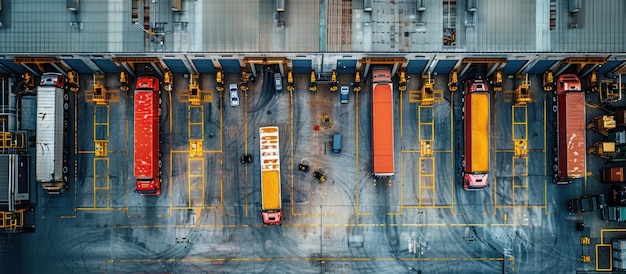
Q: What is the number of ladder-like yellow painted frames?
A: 4